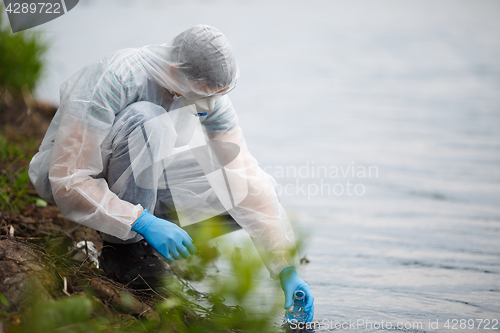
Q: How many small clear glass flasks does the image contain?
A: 1